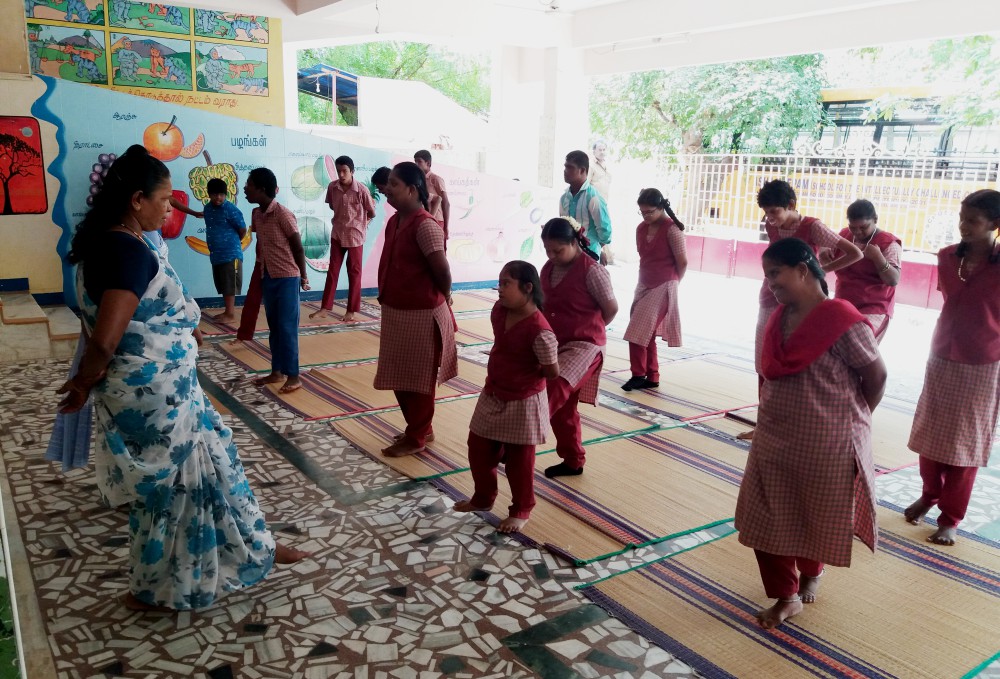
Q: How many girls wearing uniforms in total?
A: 8